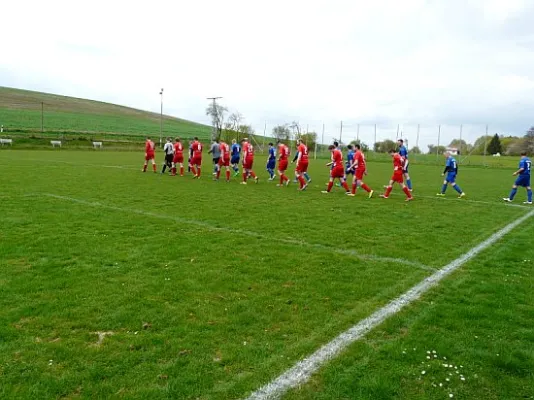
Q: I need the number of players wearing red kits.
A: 10